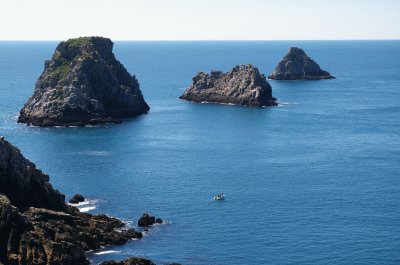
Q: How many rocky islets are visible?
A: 3